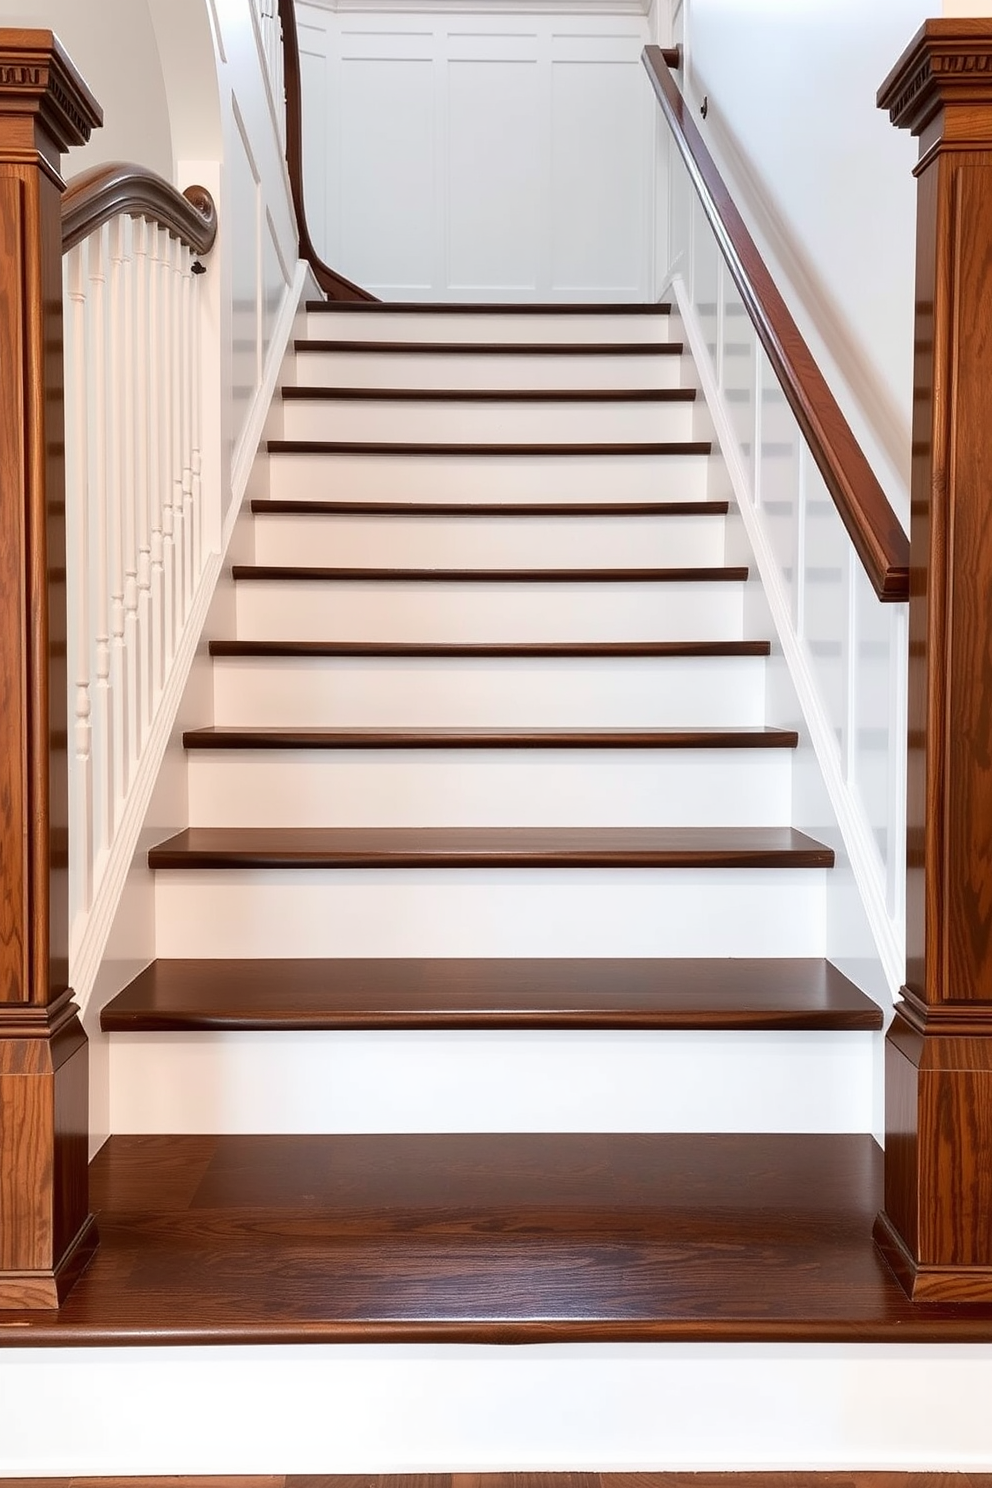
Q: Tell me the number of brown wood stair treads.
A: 11